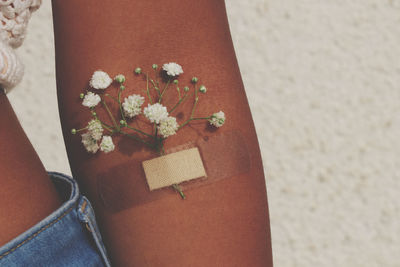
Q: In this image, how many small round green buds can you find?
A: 12